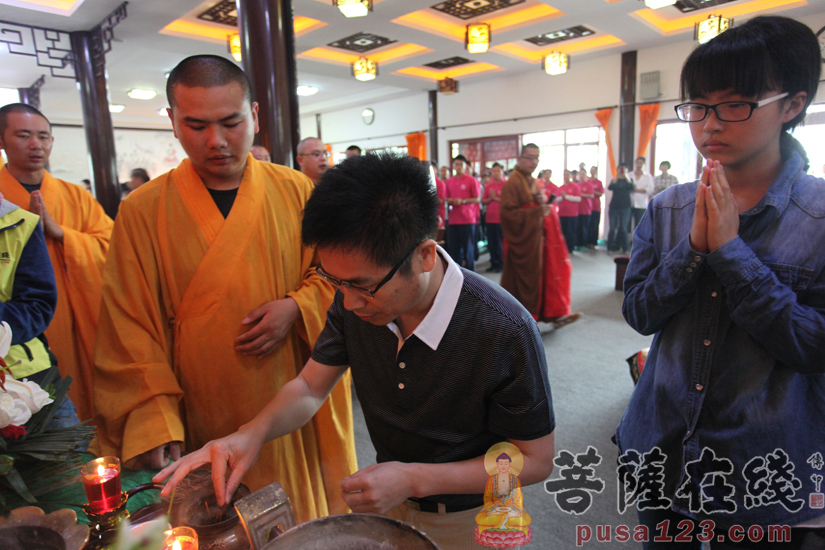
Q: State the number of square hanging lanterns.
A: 8